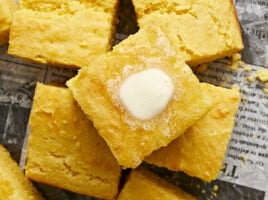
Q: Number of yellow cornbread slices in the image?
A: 8